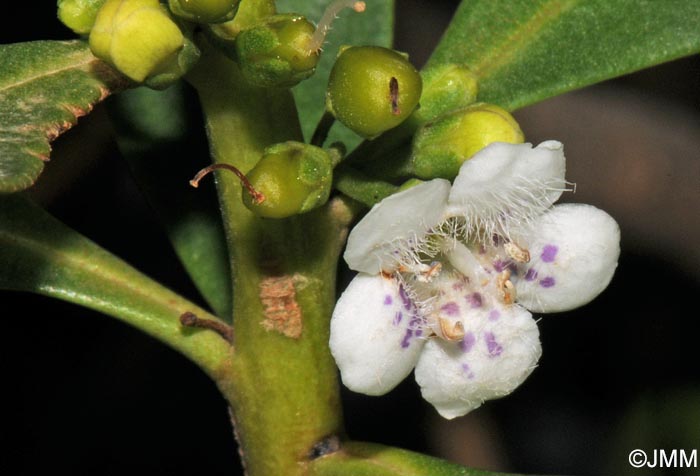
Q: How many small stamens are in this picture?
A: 4